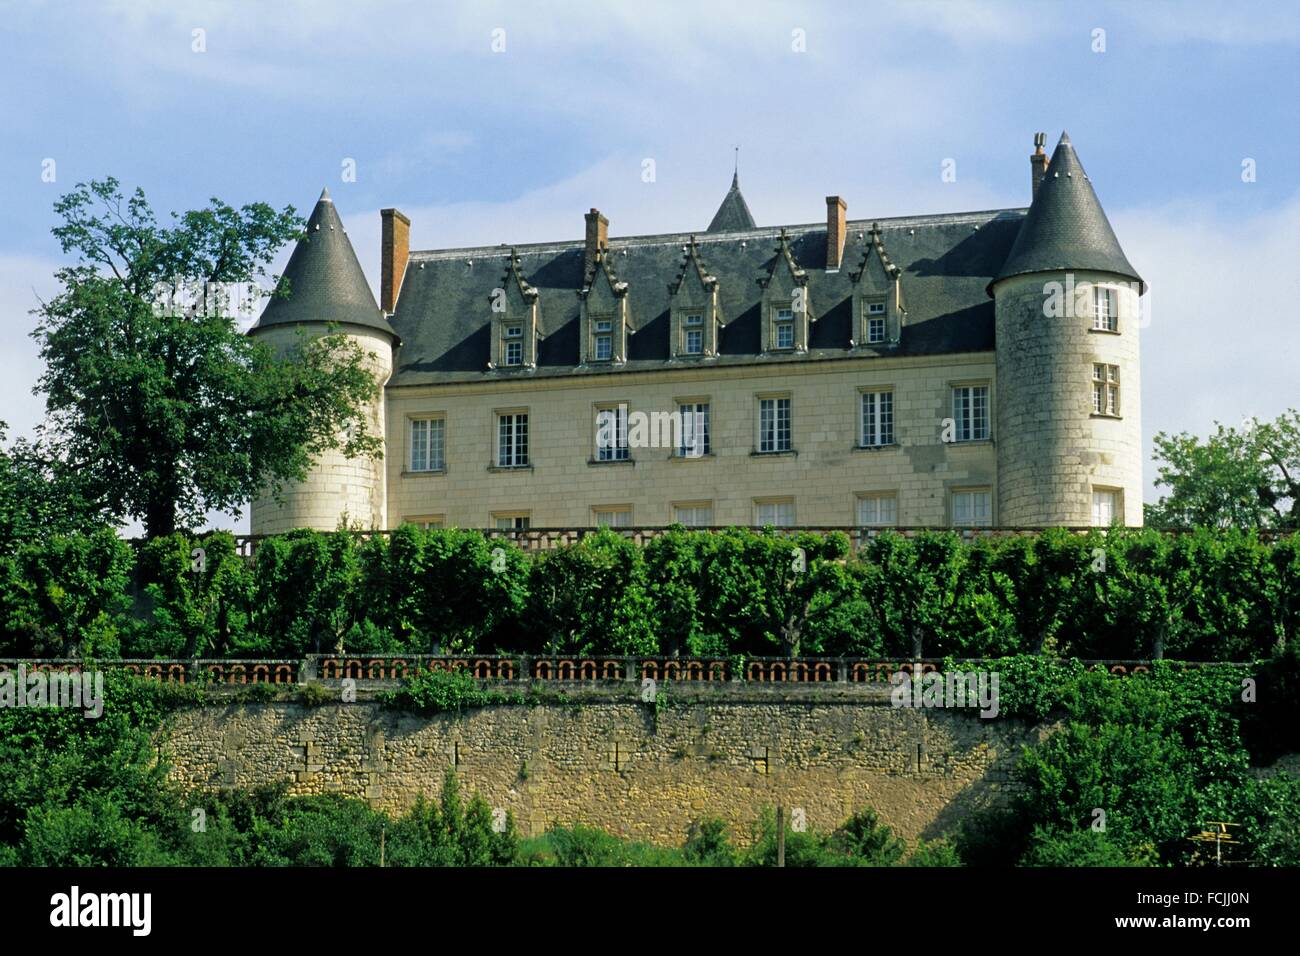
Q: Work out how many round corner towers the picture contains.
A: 2